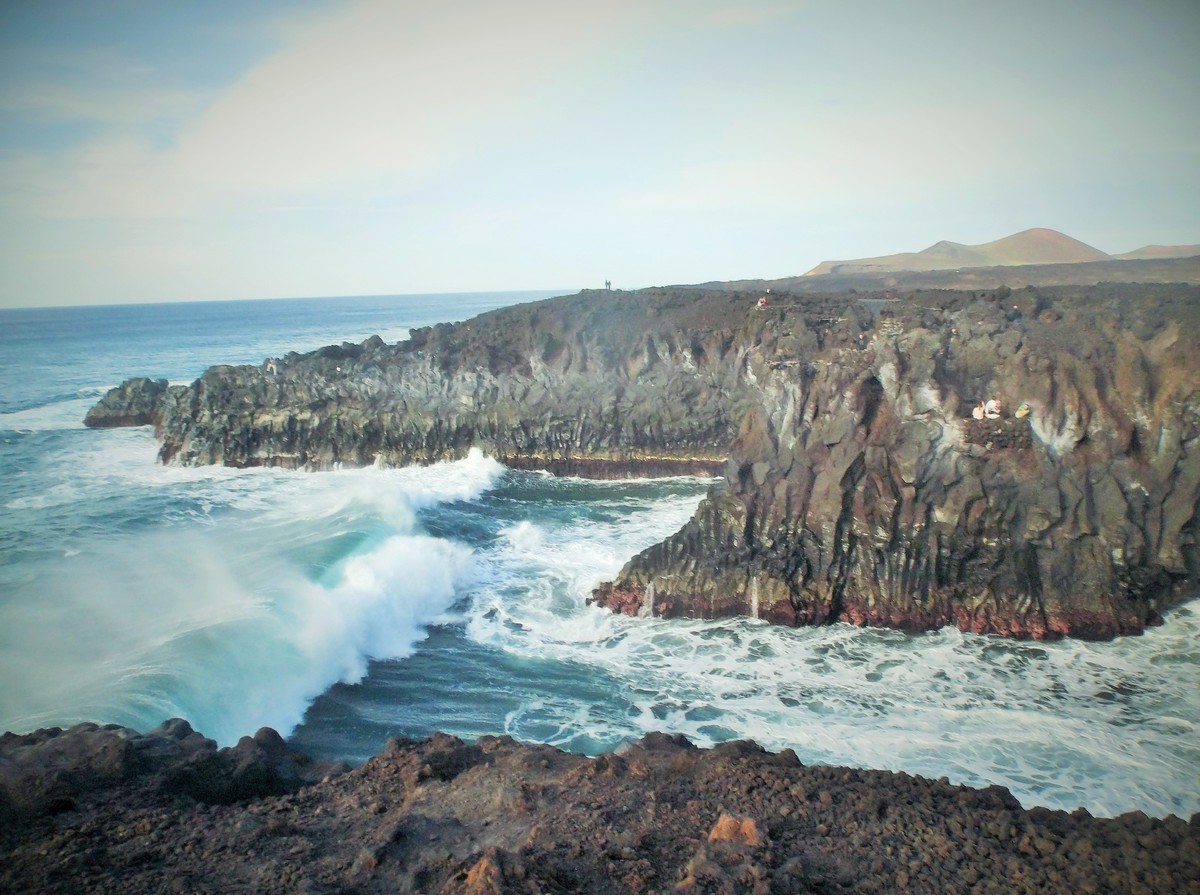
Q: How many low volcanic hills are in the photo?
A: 3